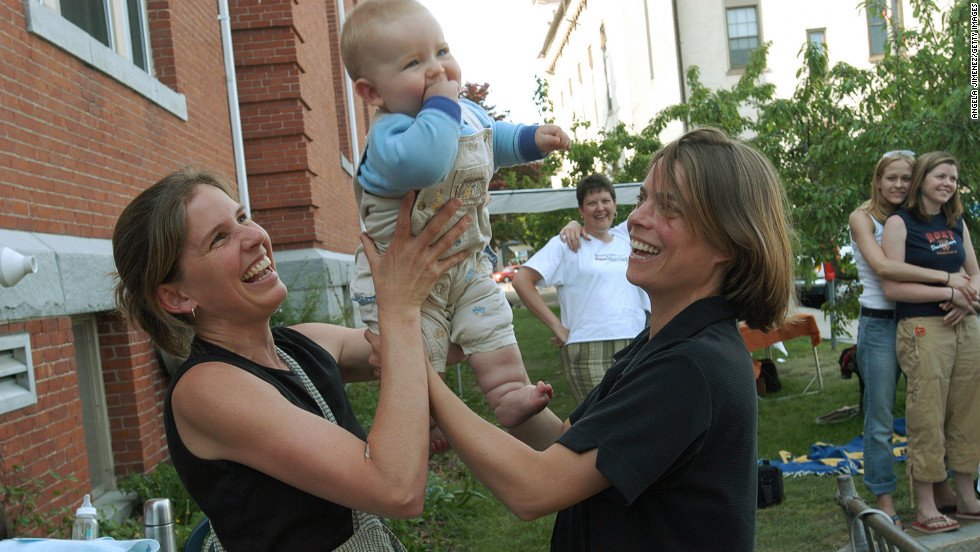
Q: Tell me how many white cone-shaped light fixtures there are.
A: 1